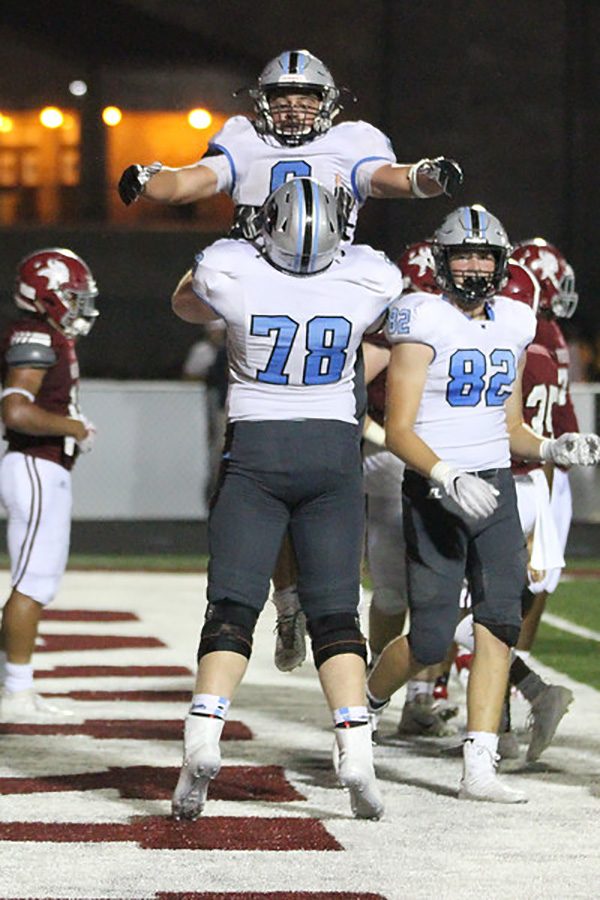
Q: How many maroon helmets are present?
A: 4